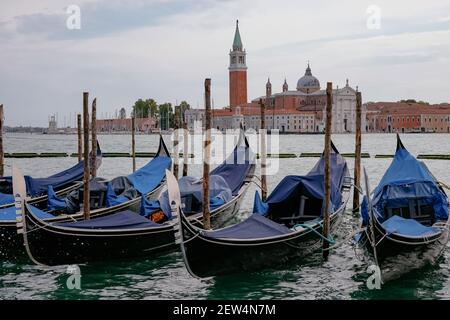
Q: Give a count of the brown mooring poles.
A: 11